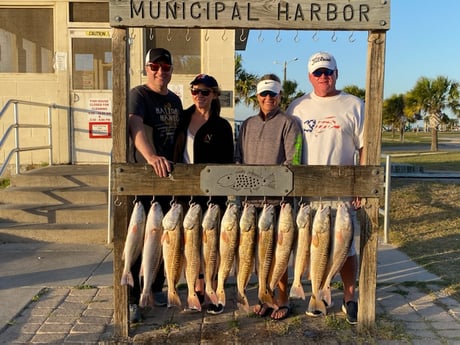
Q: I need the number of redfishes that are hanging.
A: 12